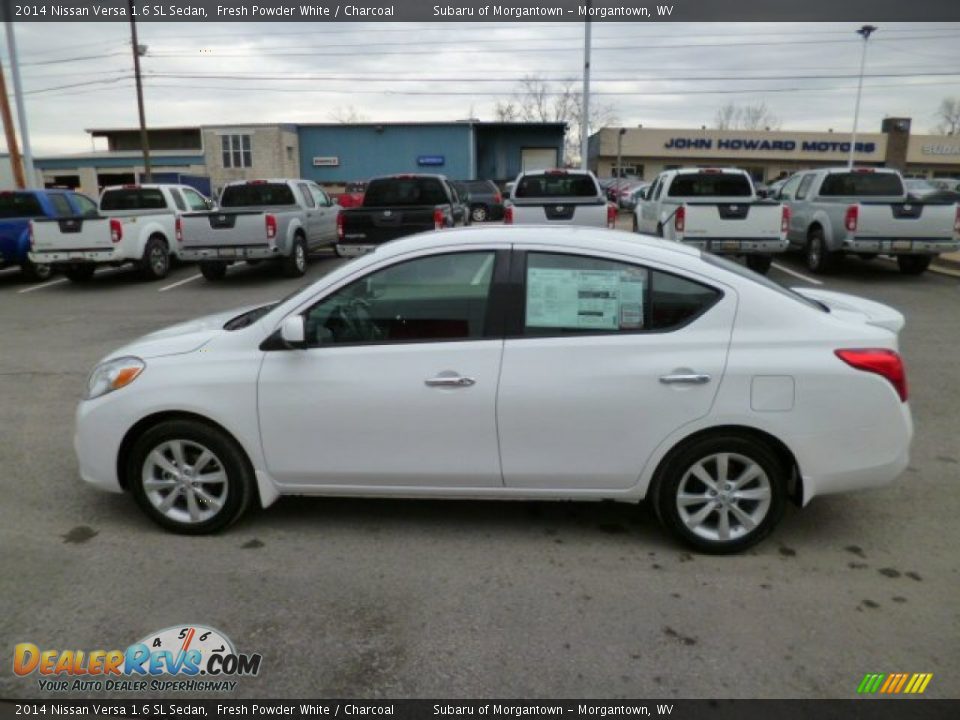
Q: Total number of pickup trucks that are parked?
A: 7